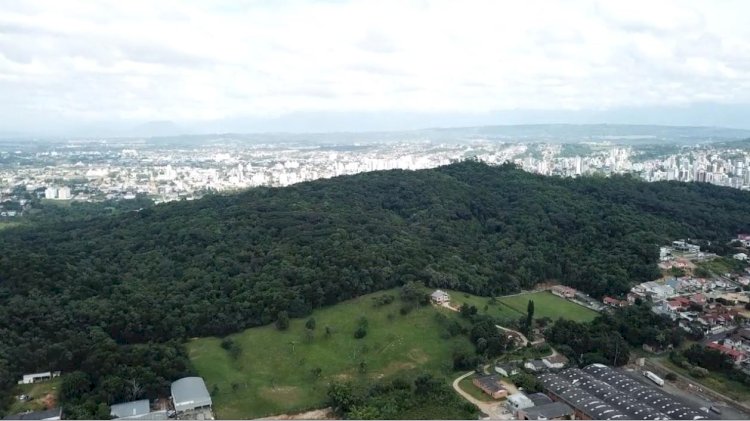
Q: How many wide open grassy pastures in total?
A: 2